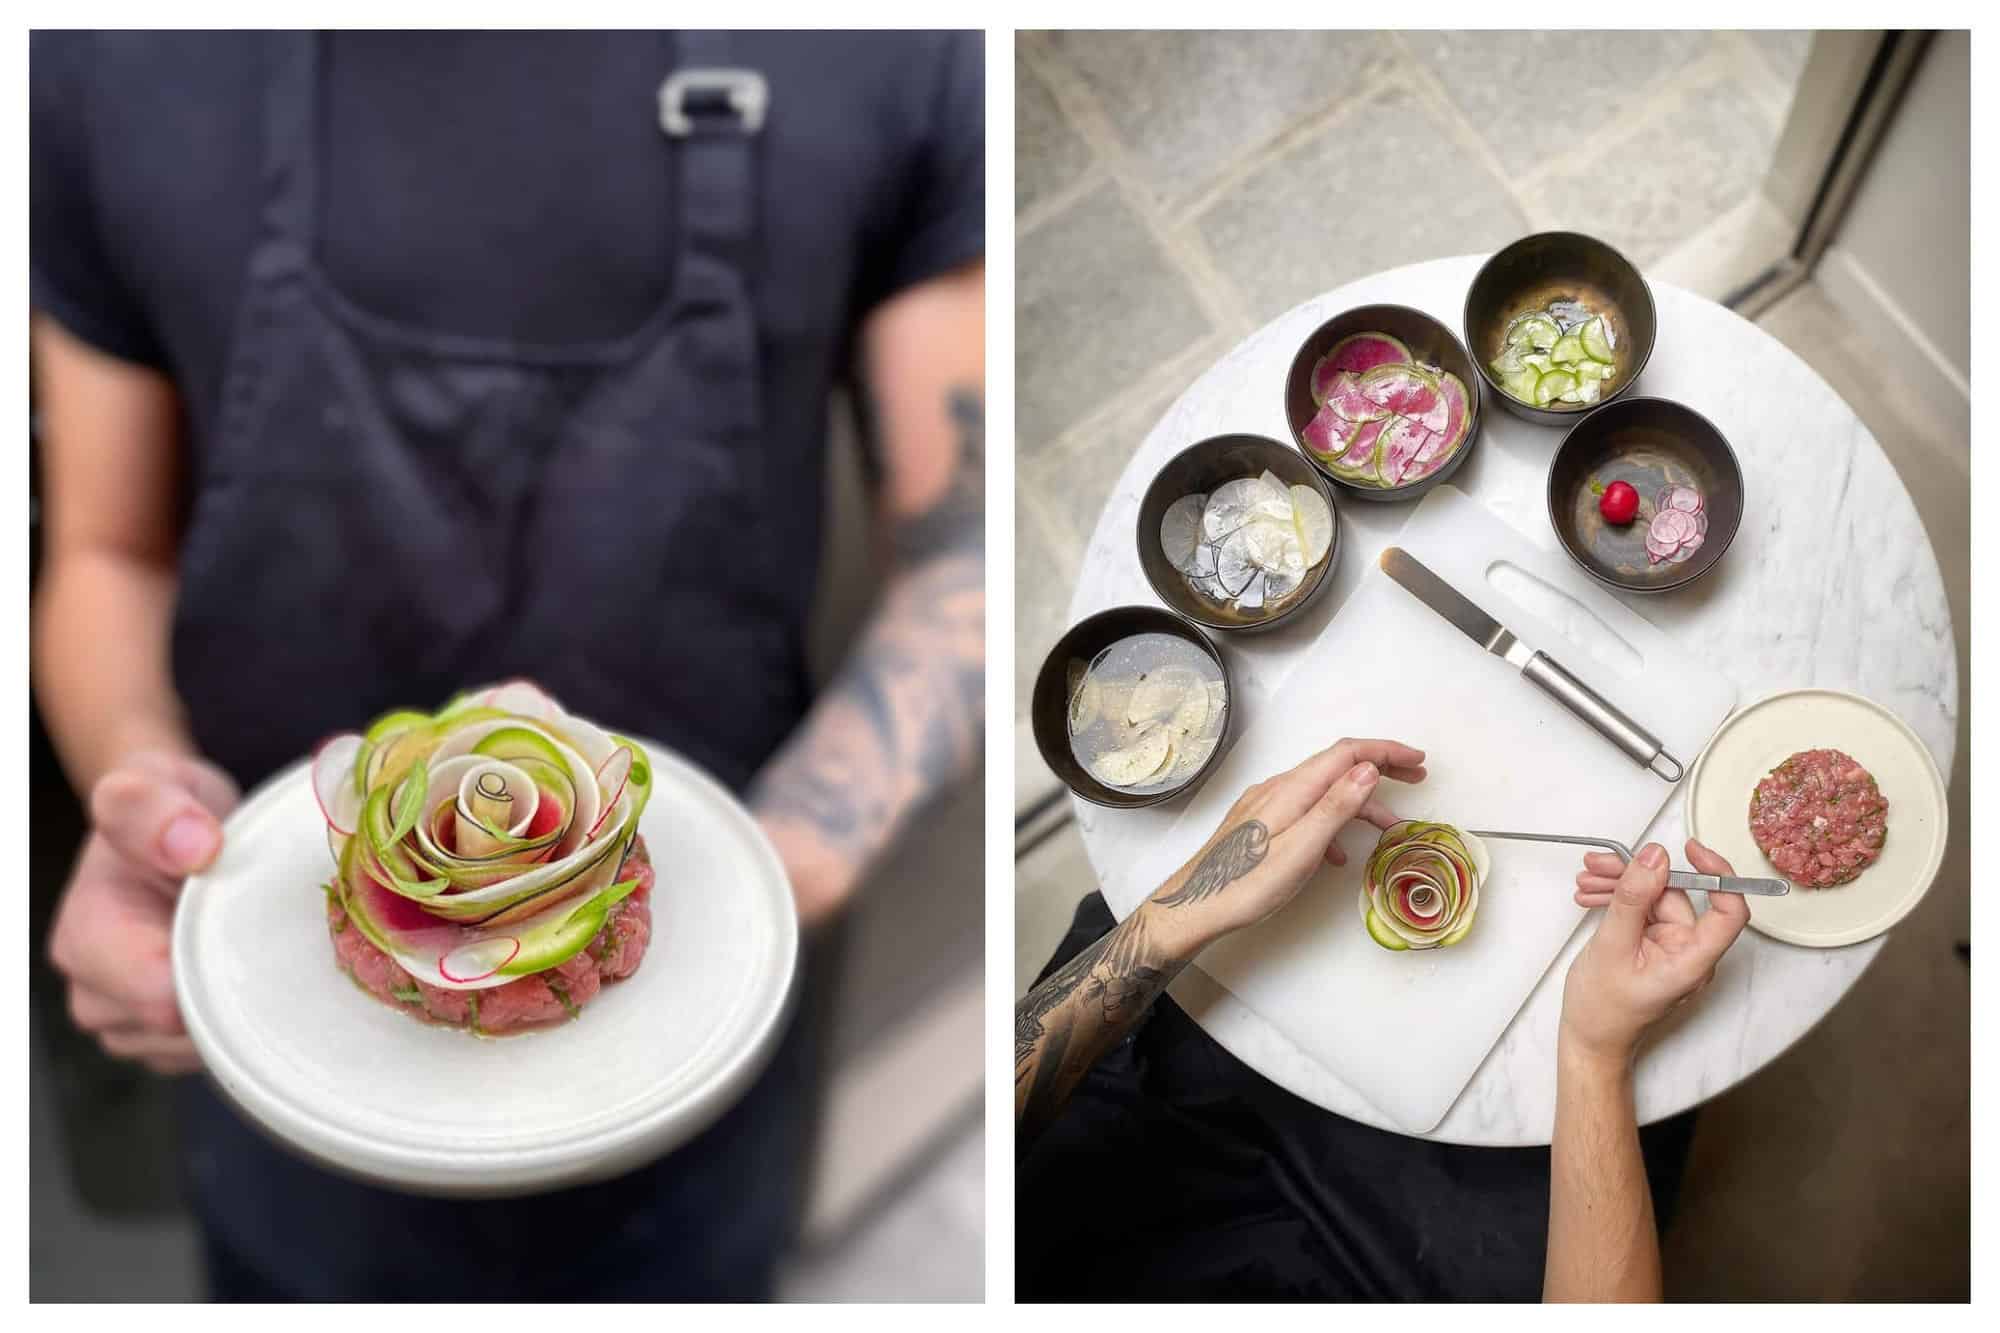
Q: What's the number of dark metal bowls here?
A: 5